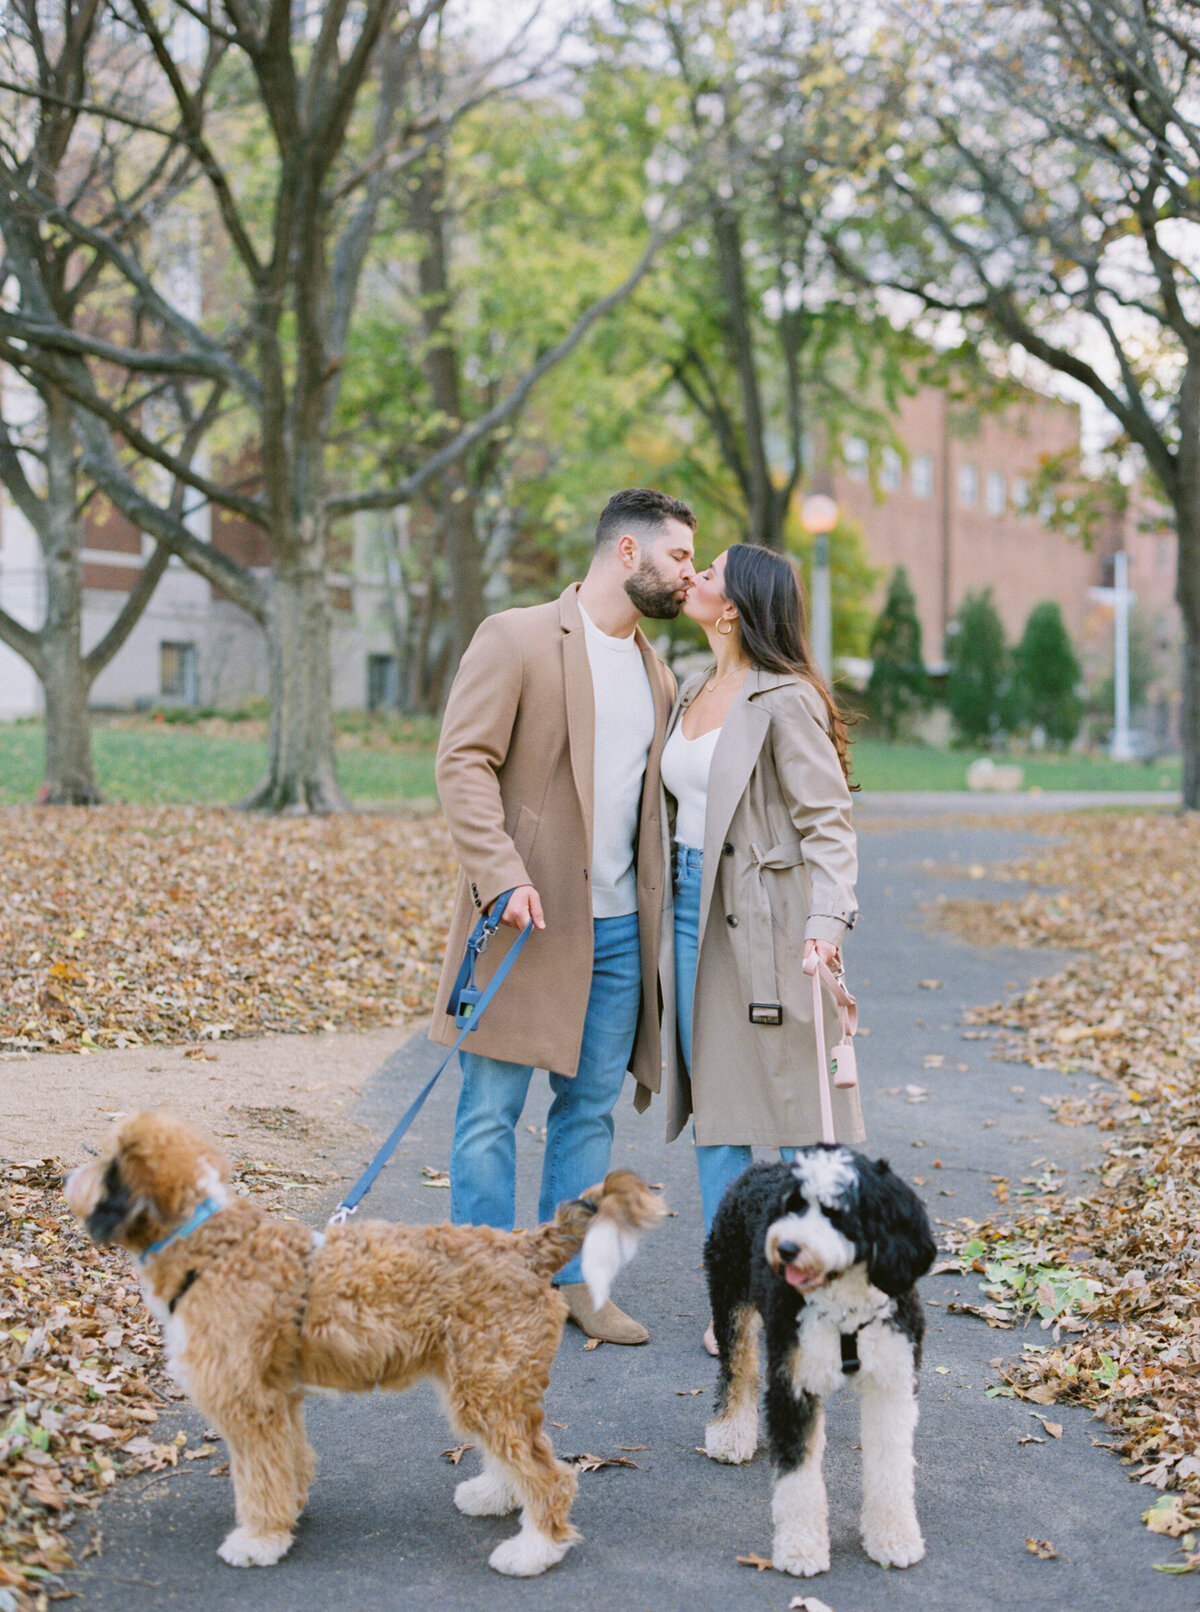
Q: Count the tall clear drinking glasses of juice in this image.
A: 0